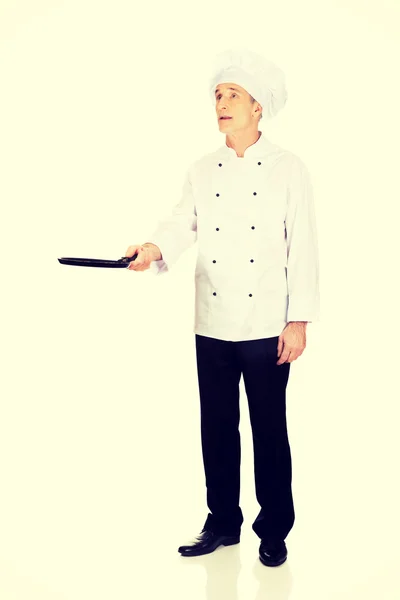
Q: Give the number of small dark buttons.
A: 10